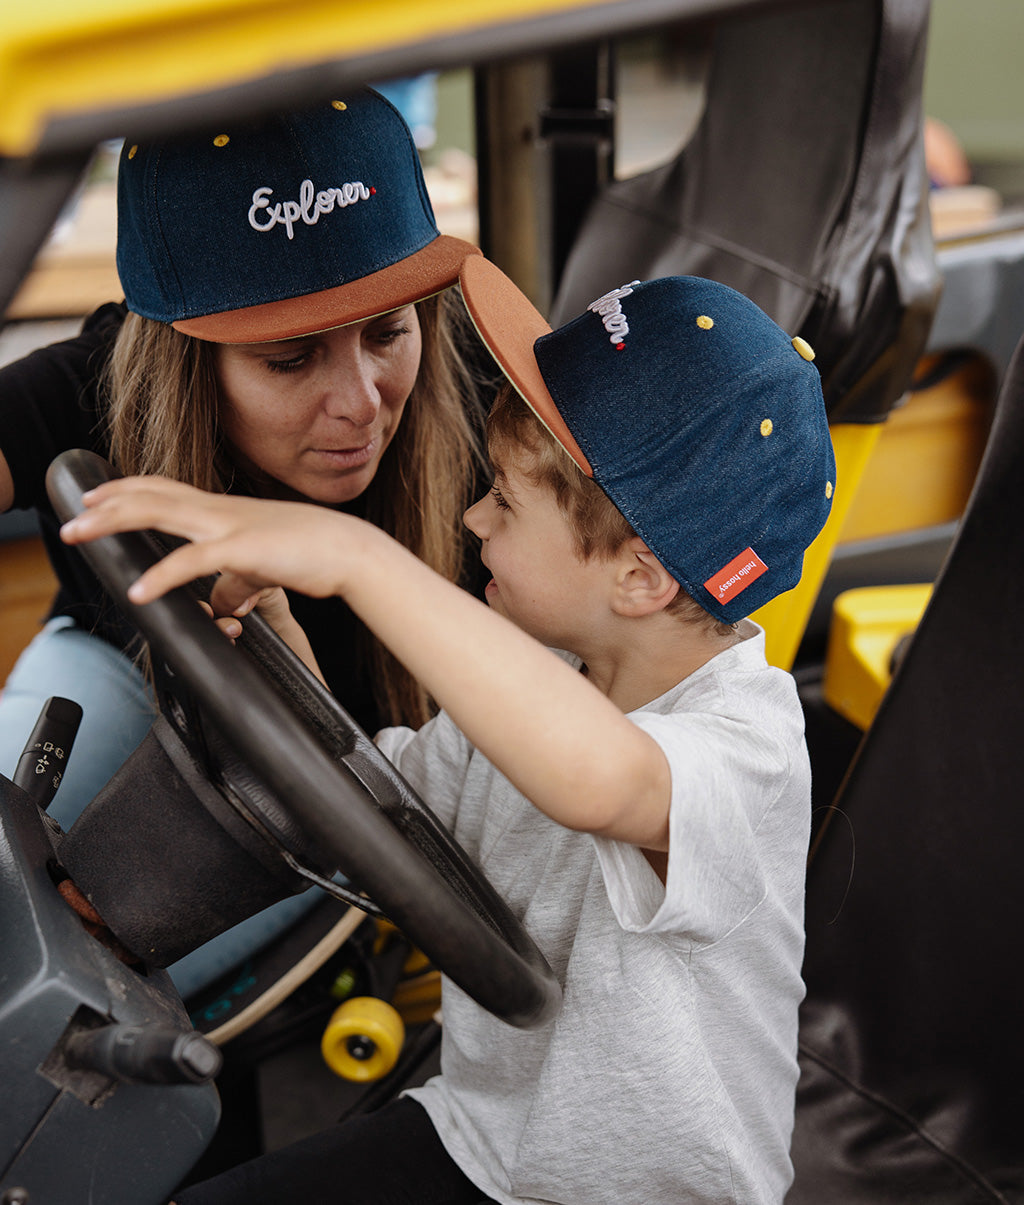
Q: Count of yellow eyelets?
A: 6